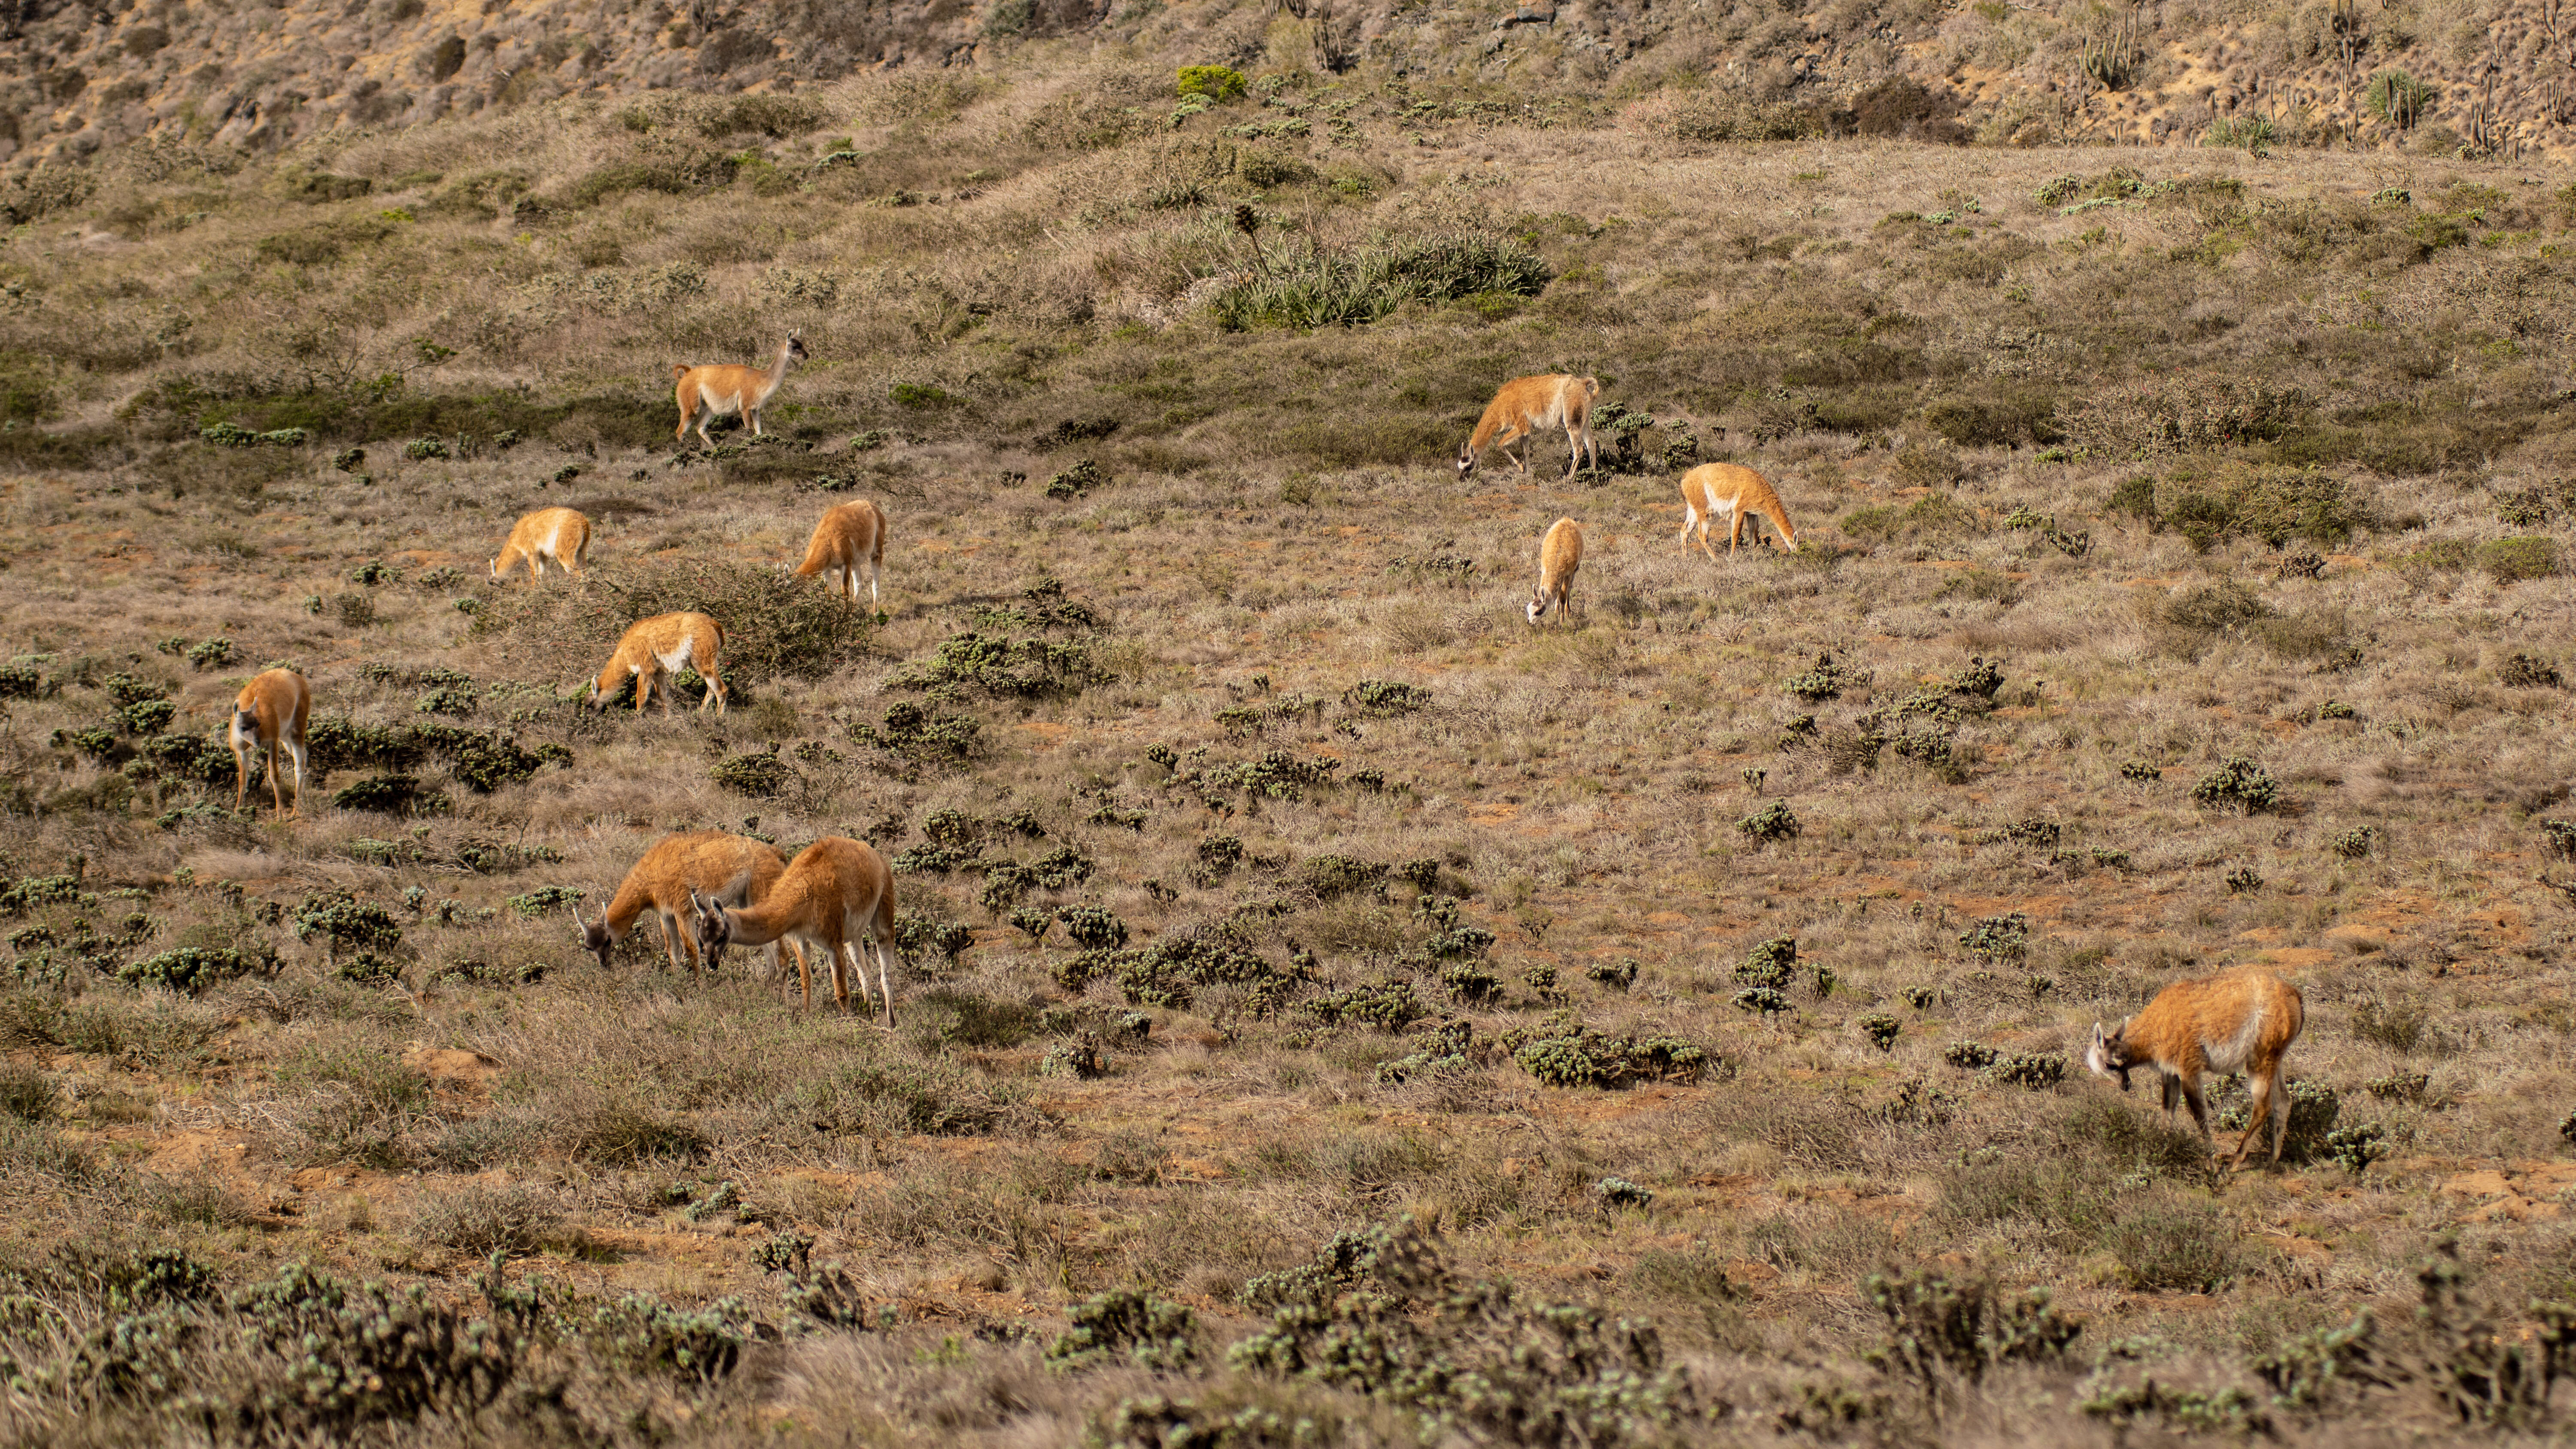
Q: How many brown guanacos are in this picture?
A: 11